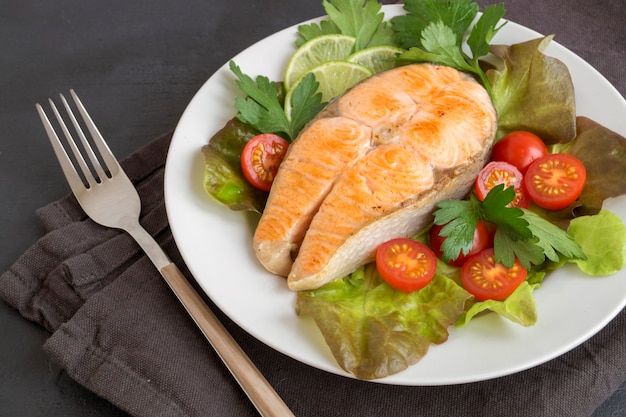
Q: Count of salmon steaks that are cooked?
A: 1